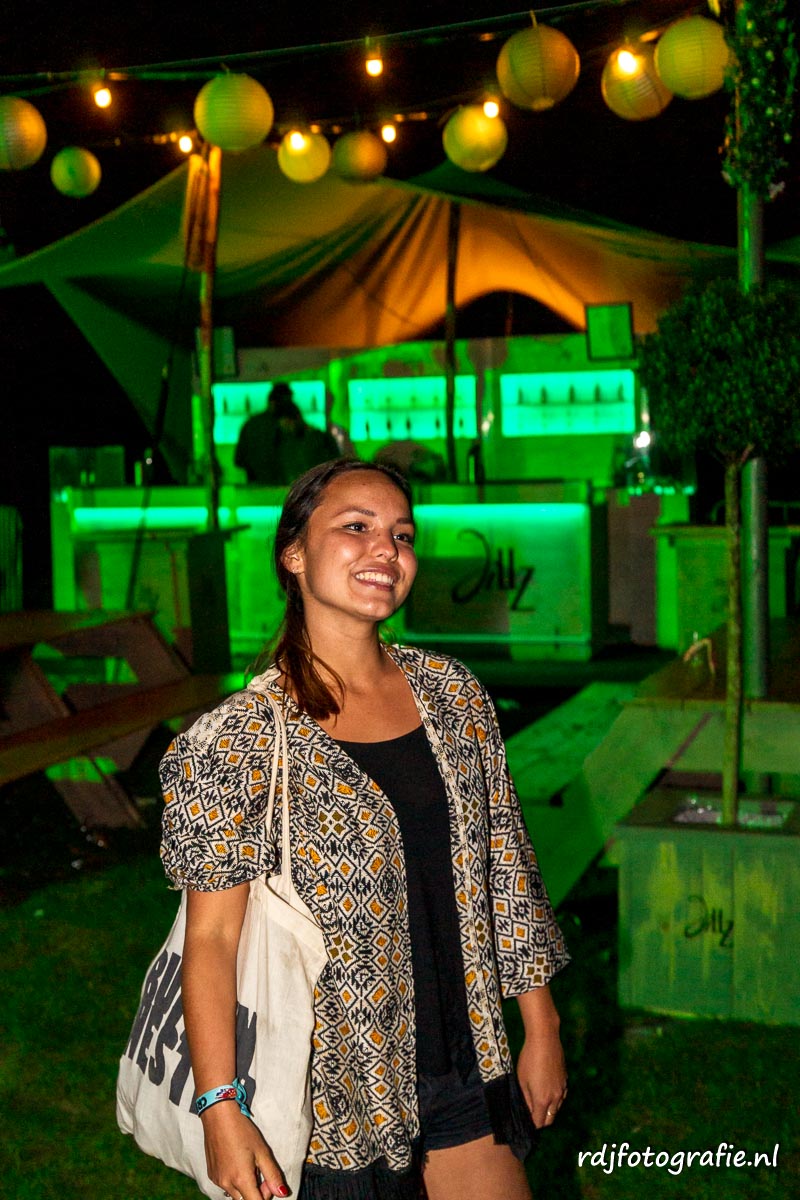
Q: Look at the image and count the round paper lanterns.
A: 9